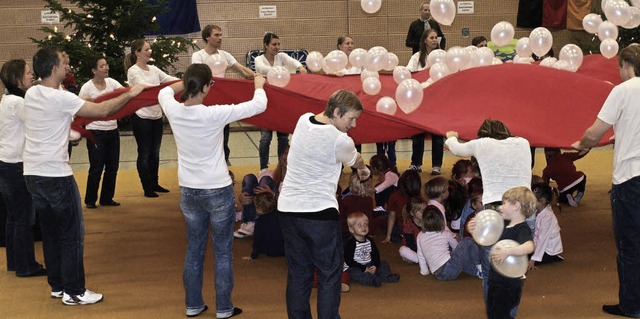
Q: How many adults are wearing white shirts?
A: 12